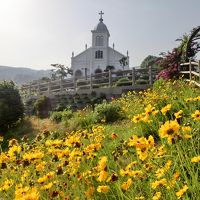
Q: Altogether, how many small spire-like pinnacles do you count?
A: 4